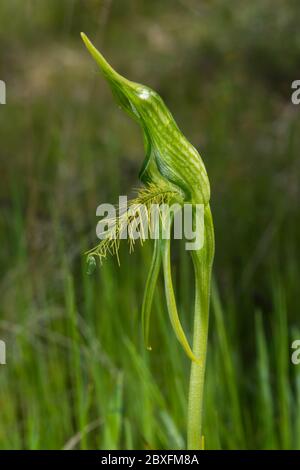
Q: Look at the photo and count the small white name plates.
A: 0